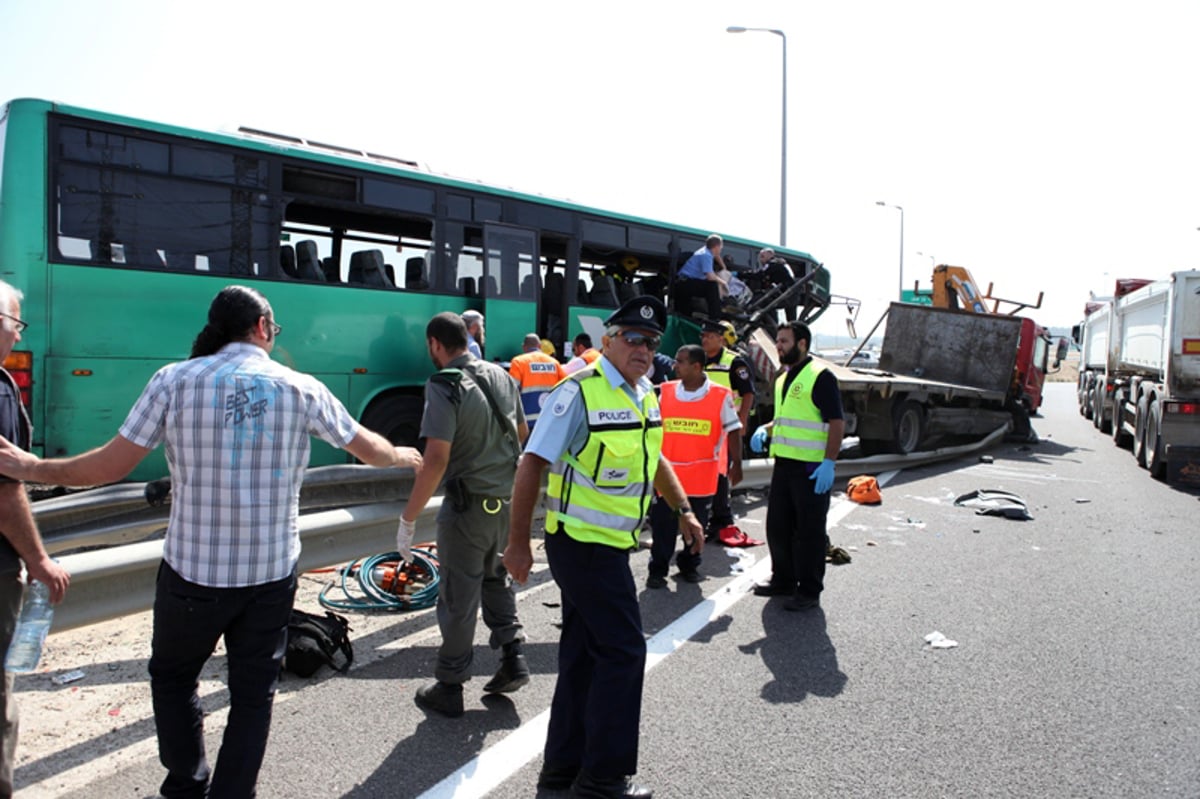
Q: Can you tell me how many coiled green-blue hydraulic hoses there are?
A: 1